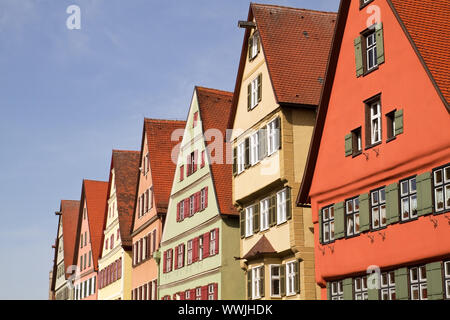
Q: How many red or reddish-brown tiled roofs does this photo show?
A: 7